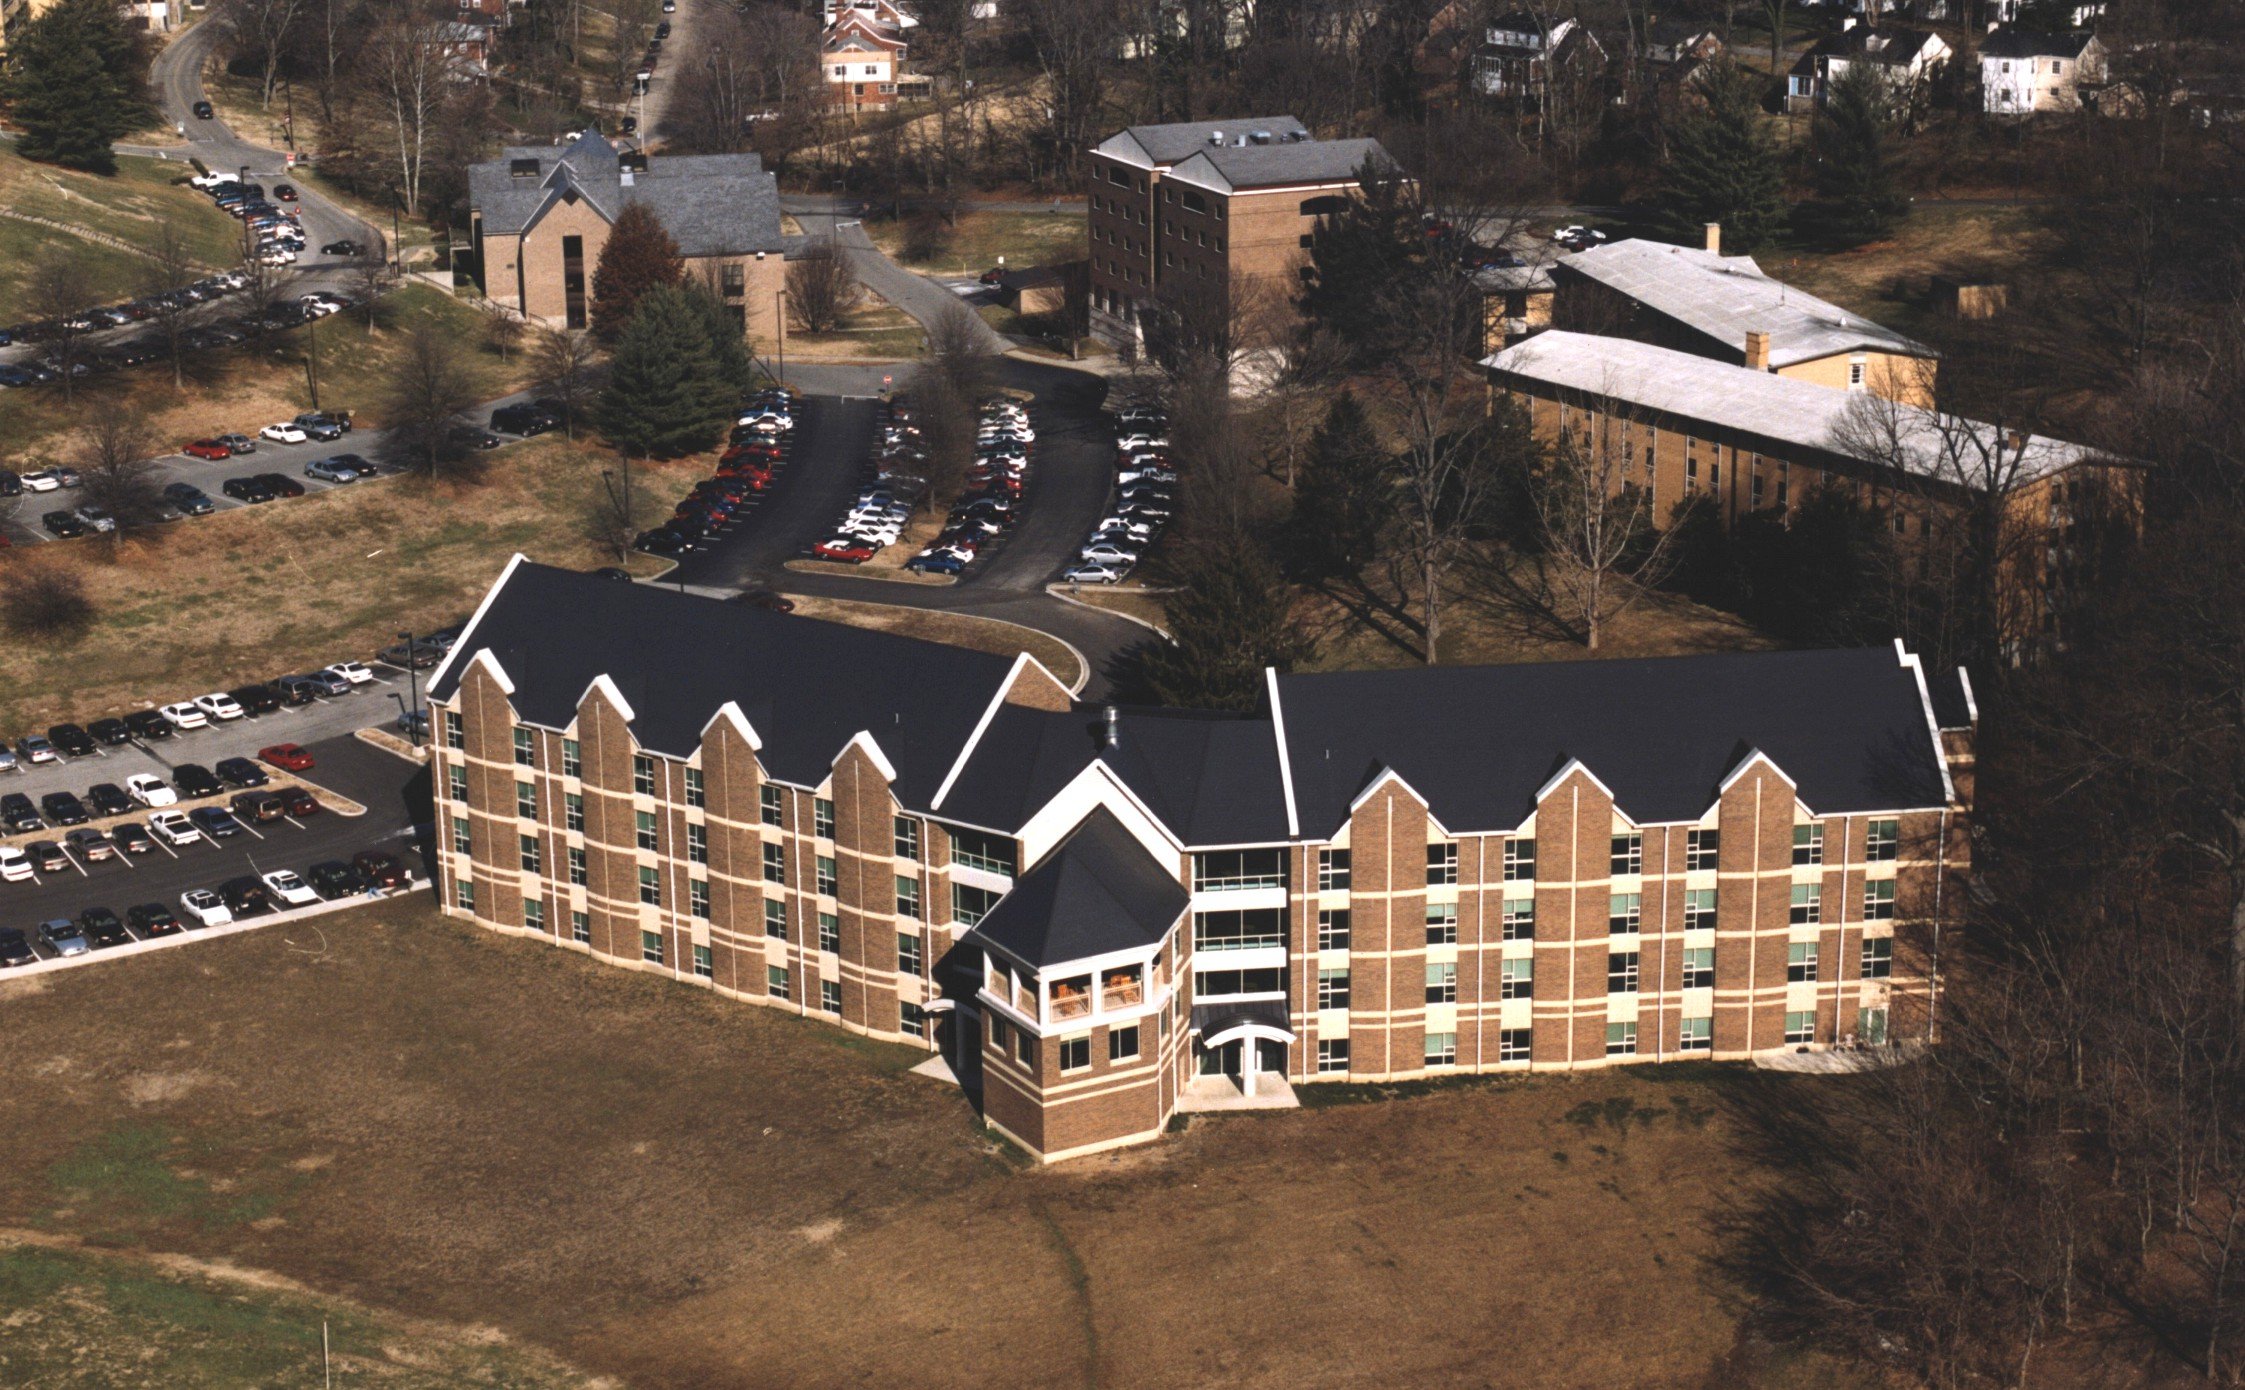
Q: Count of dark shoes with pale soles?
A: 0